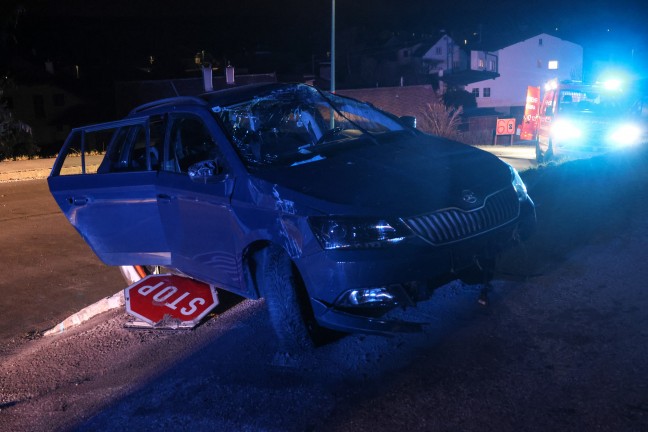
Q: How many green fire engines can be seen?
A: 0